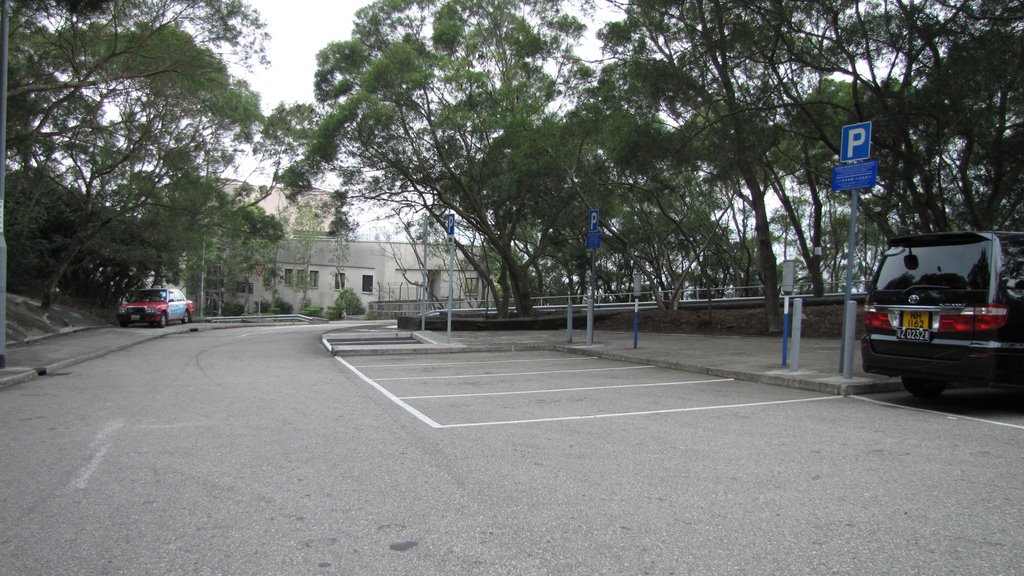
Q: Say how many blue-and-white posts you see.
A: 2